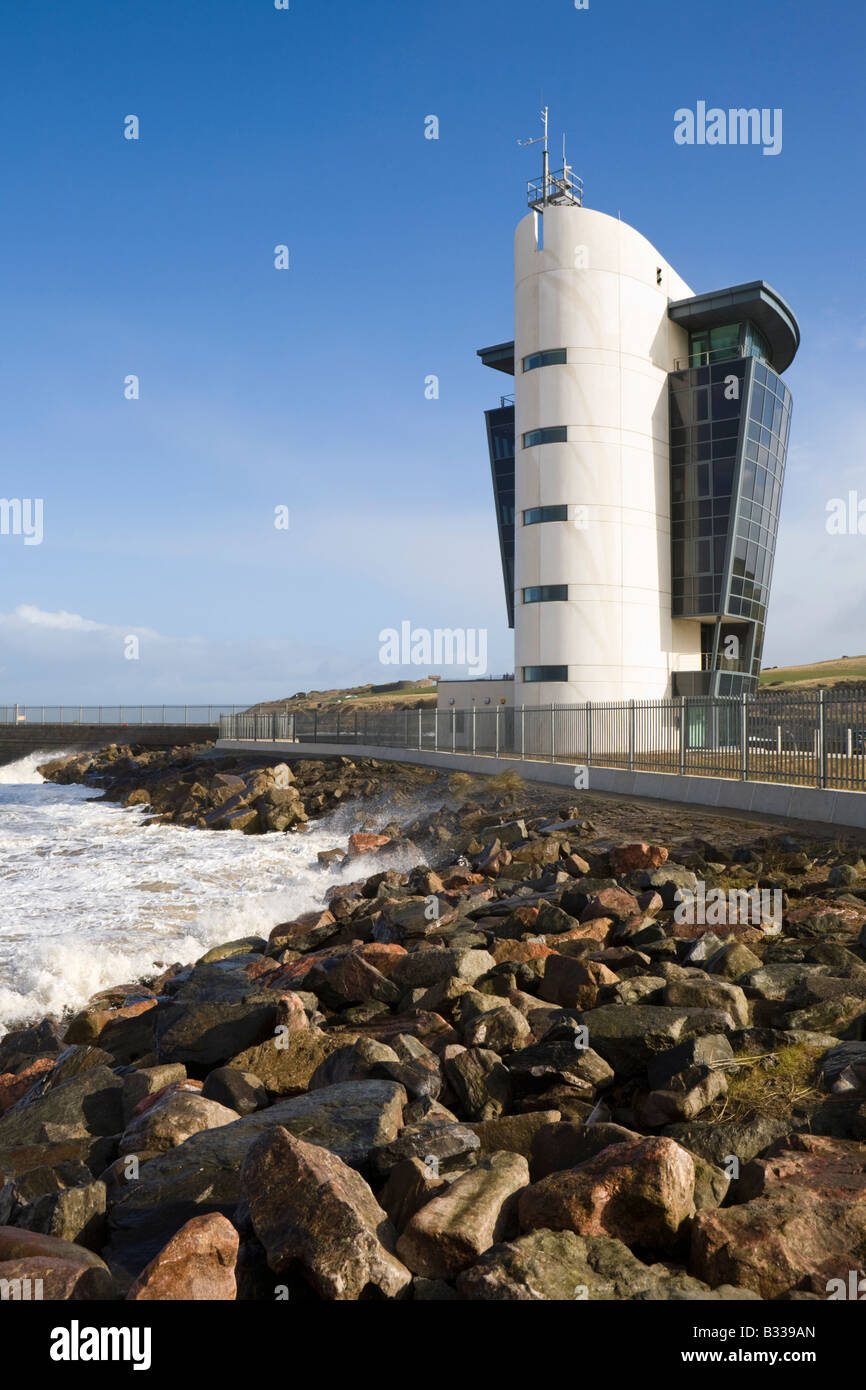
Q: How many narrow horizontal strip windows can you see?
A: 5